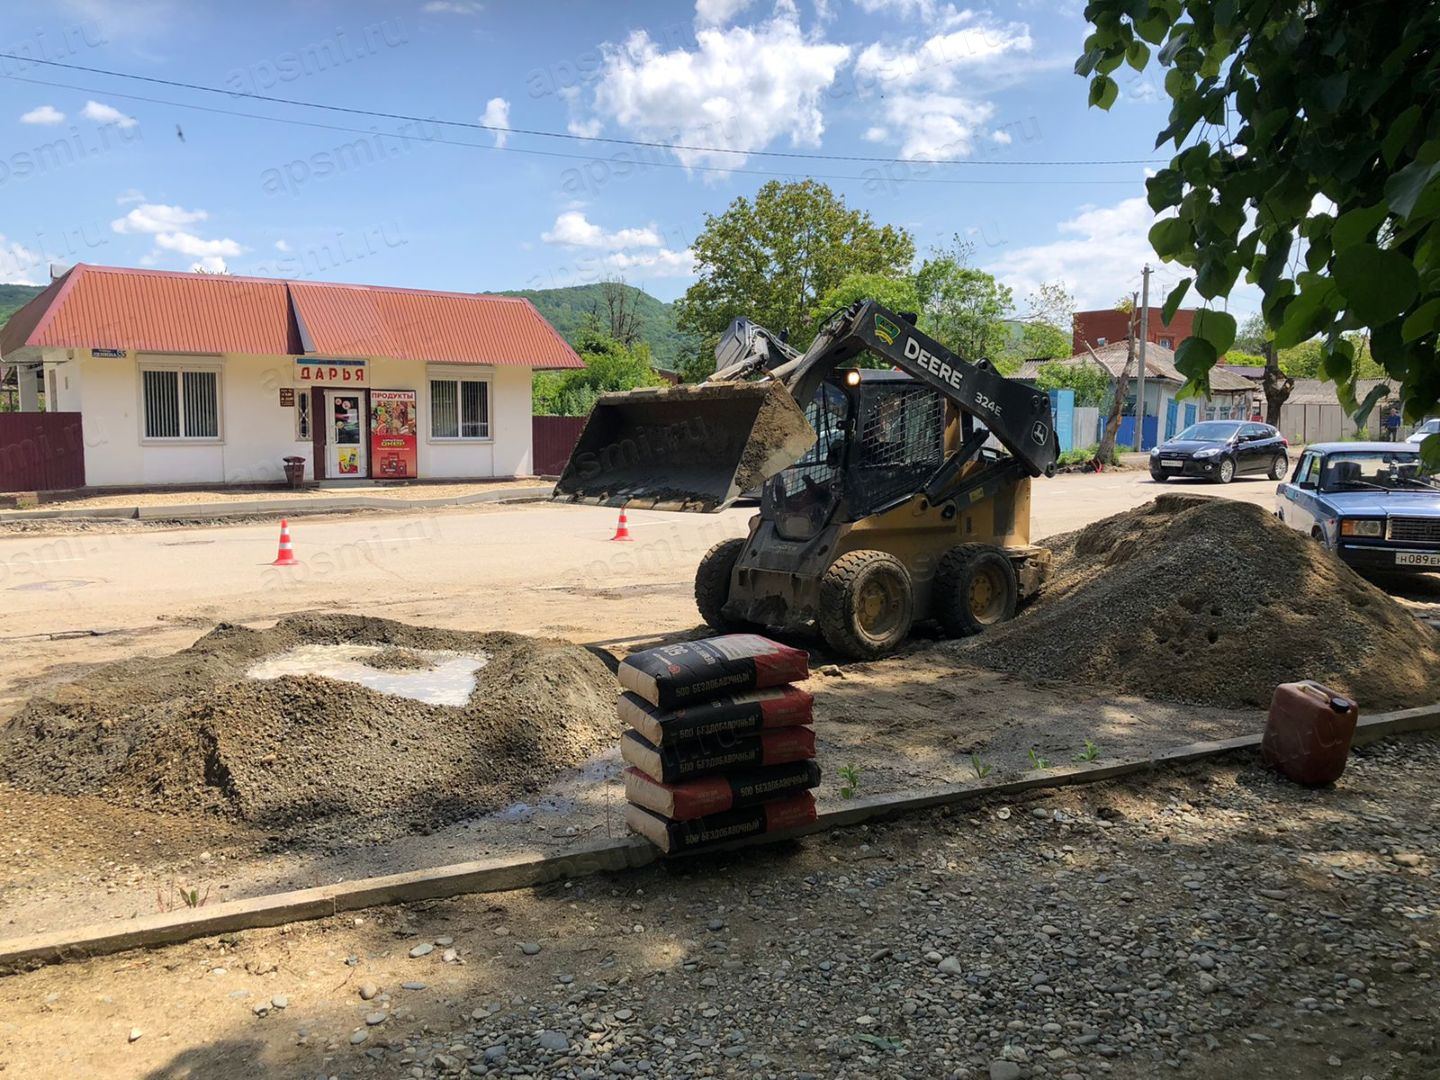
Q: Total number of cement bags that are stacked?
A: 5